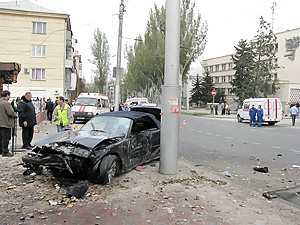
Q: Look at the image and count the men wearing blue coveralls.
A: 2